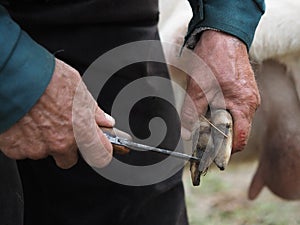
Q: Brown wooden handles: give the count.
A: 1